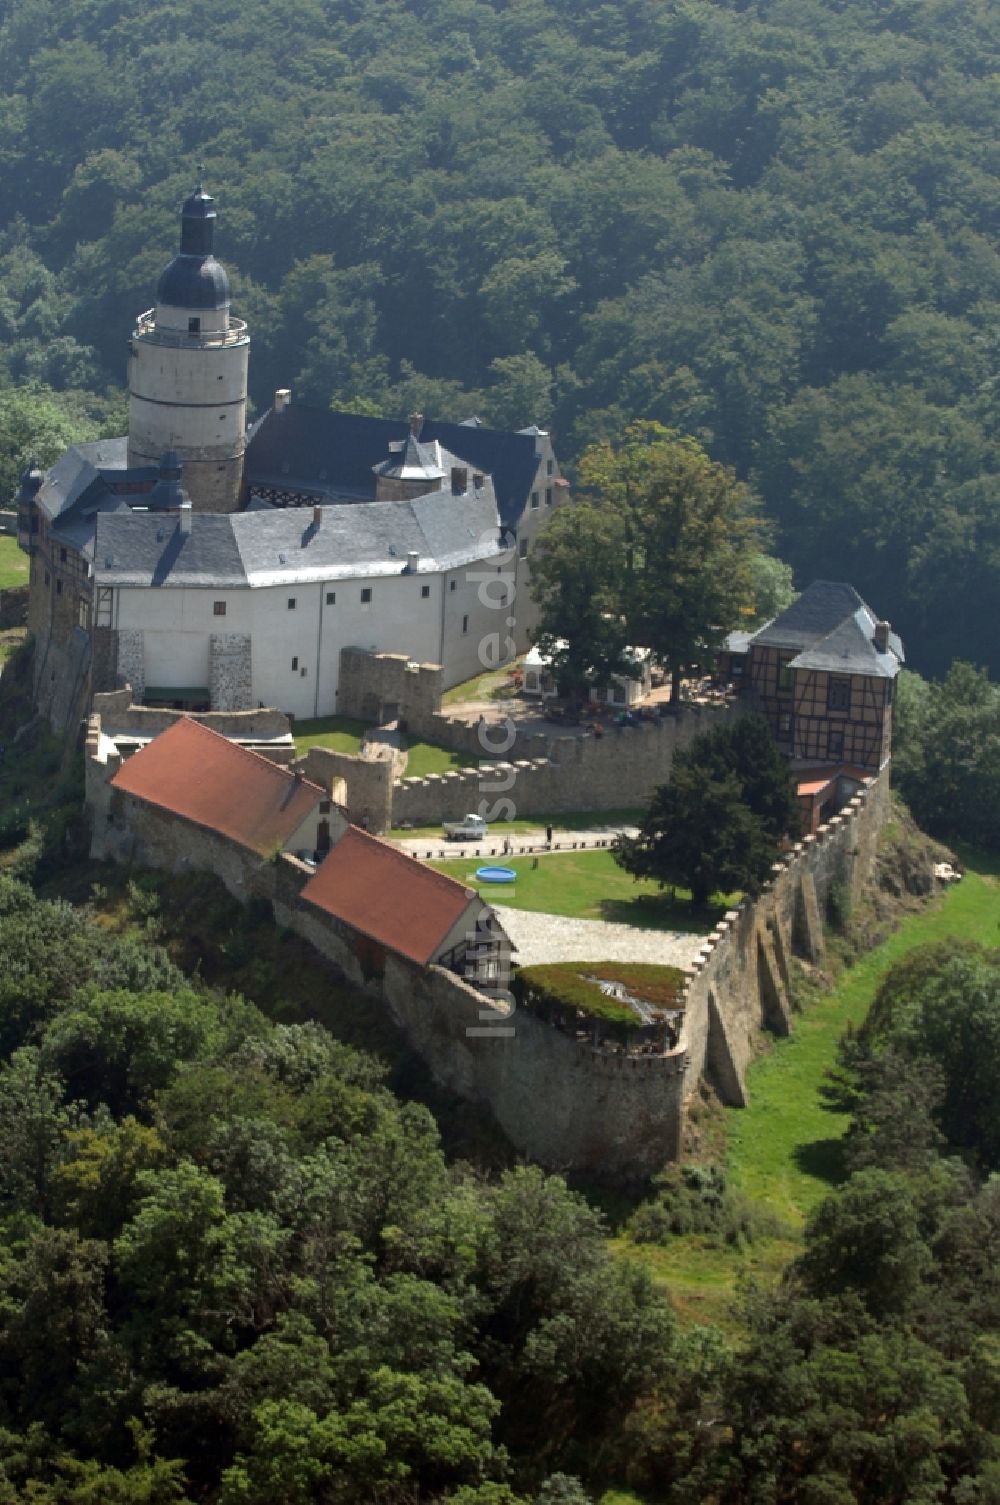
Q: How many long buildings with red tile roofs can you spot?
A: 2